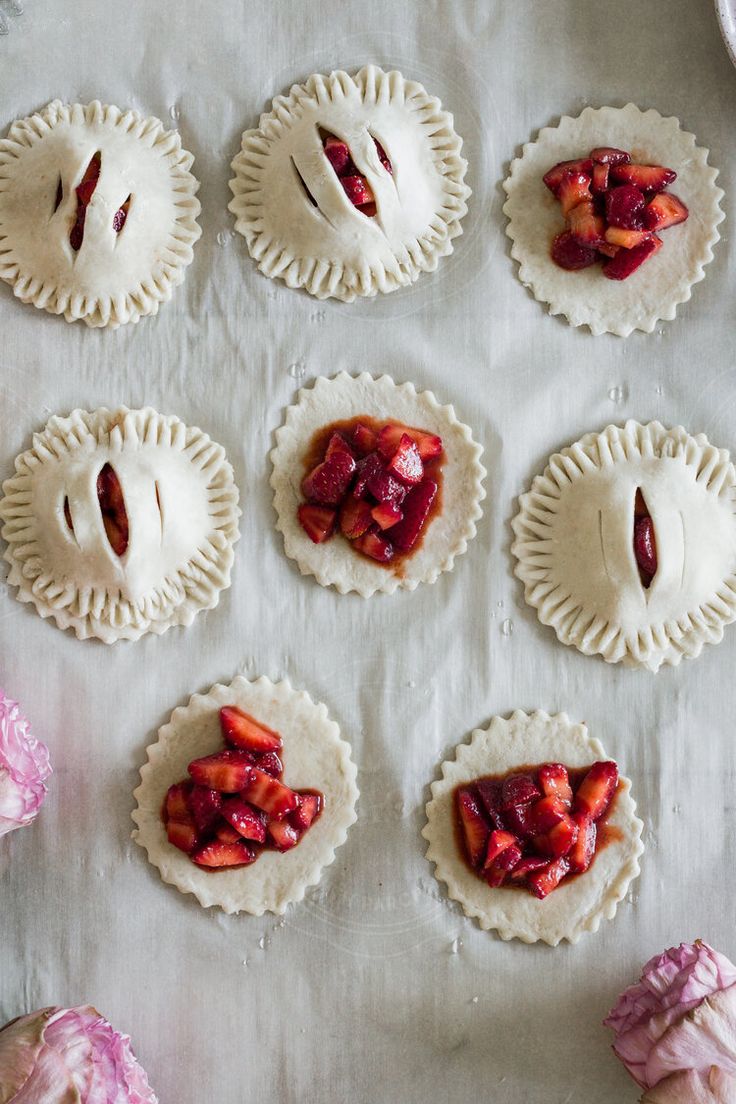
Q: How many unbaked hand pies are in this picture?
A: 8